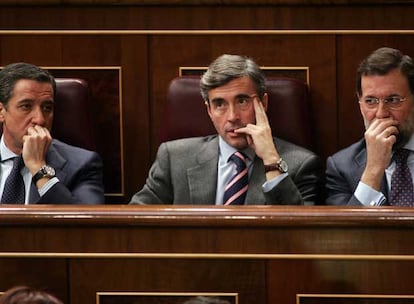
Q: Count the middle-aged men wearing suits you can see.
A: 3